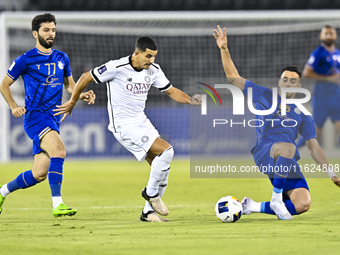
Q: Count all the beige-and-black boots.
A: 2